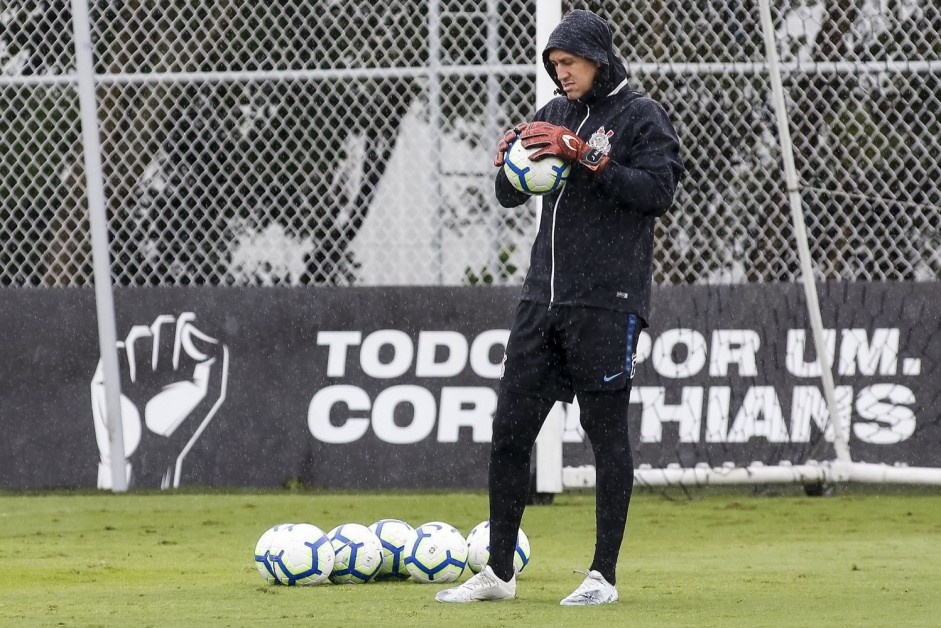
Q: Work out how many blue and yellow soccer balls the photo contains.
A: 7